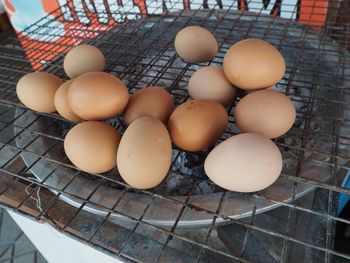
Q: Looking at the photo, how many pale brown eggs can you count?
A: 13